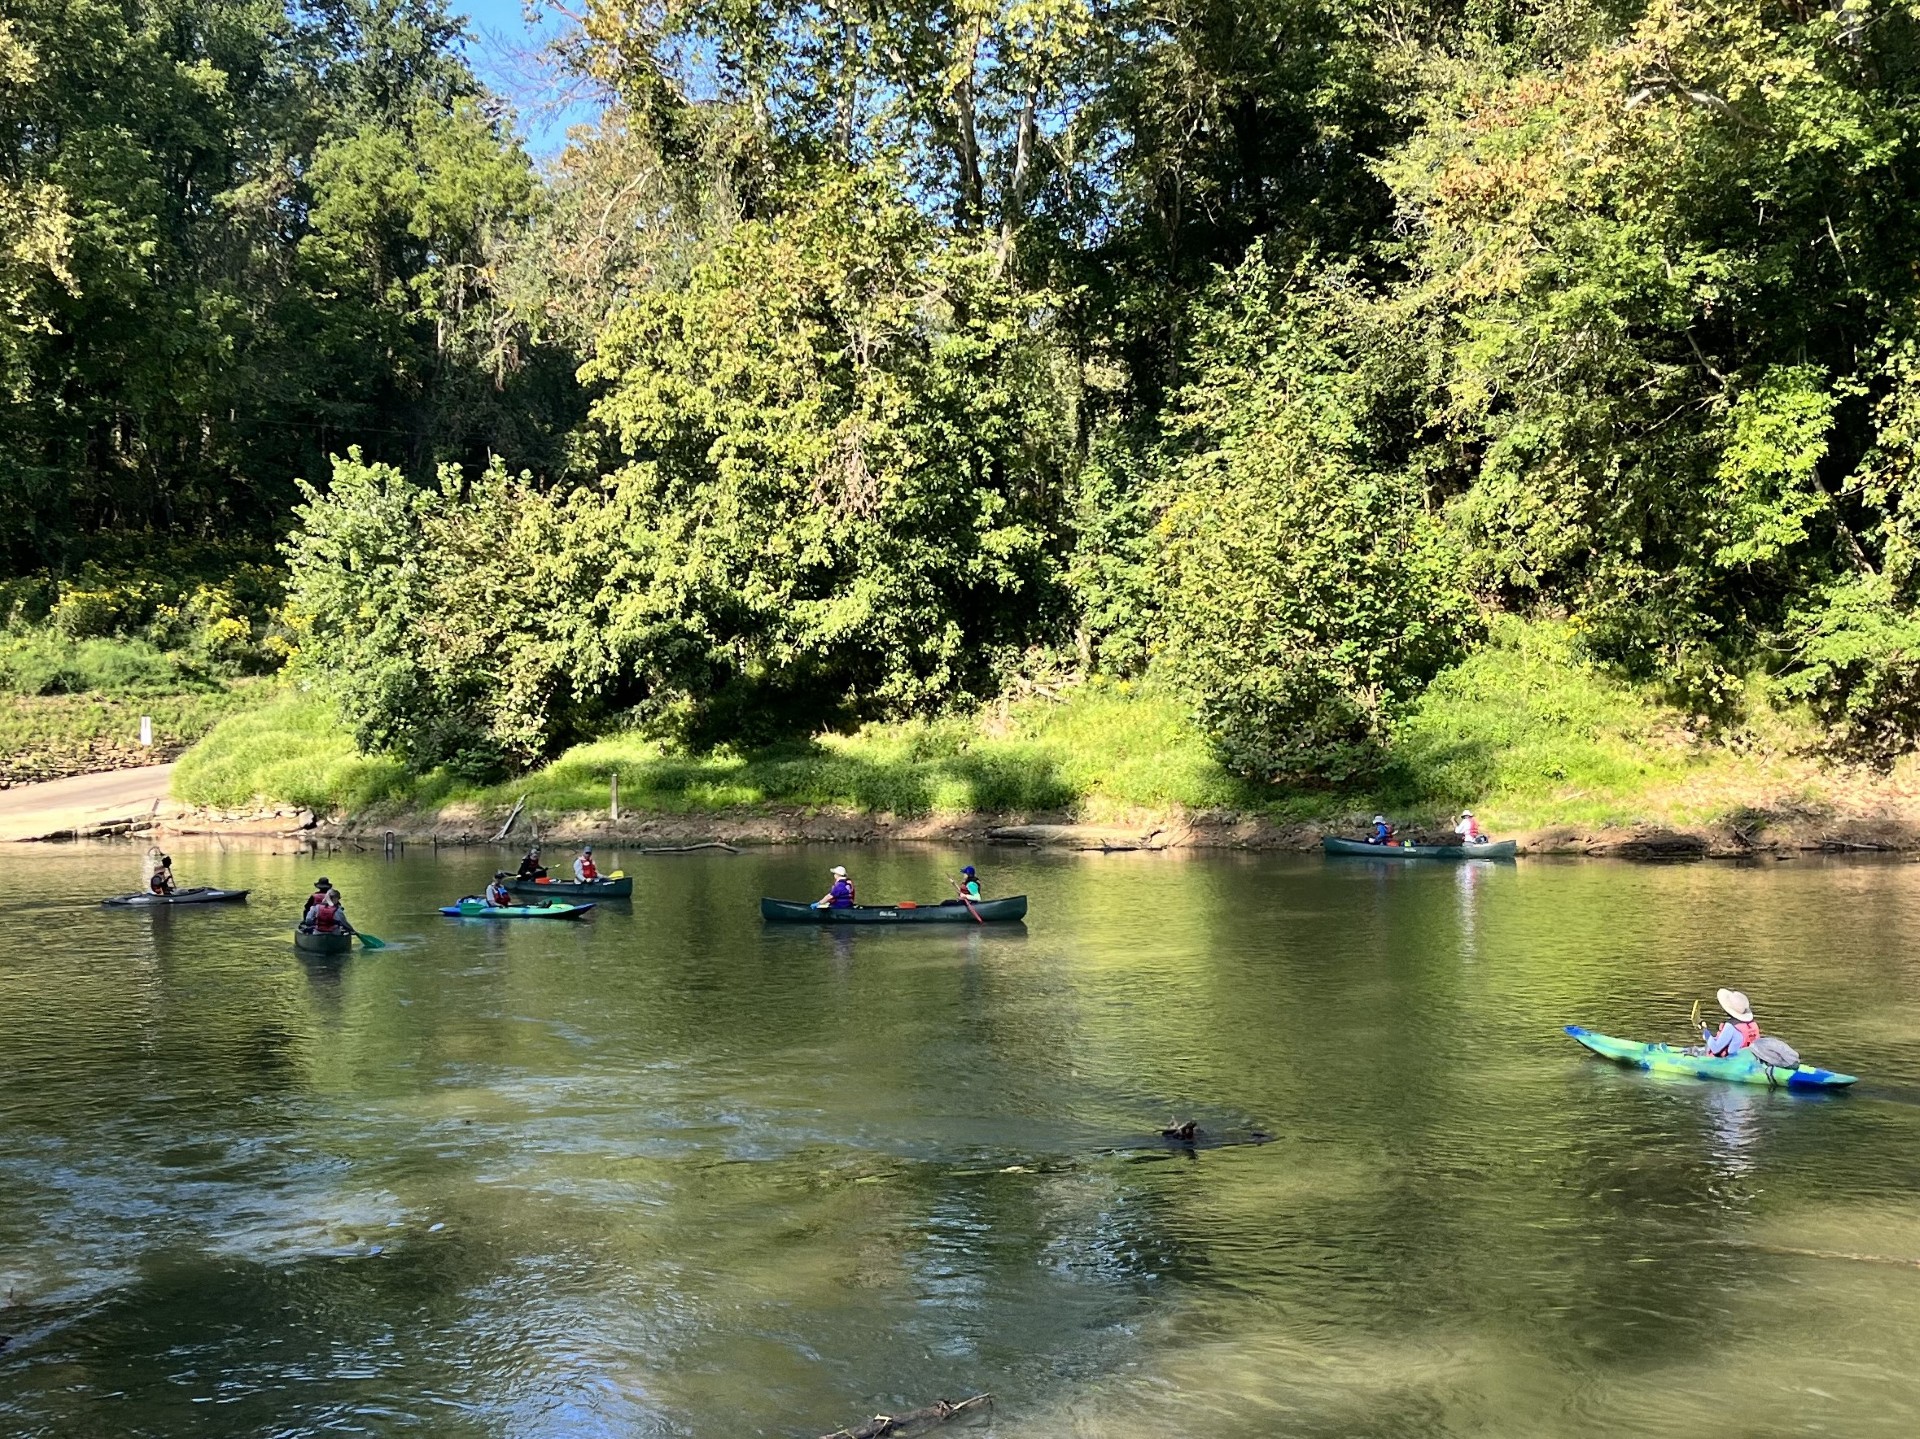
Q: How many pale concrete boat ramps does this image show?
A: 1